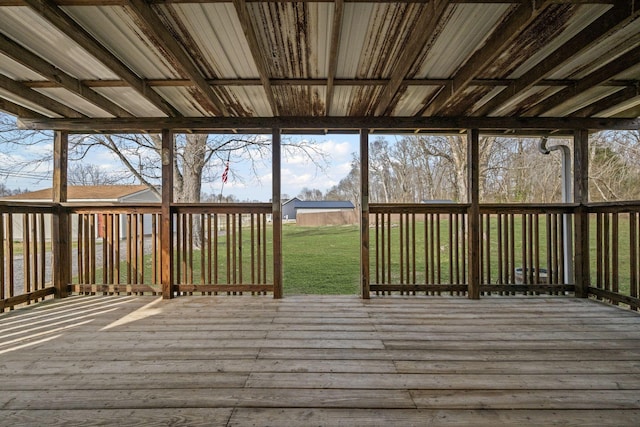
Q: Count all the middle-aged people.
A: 0